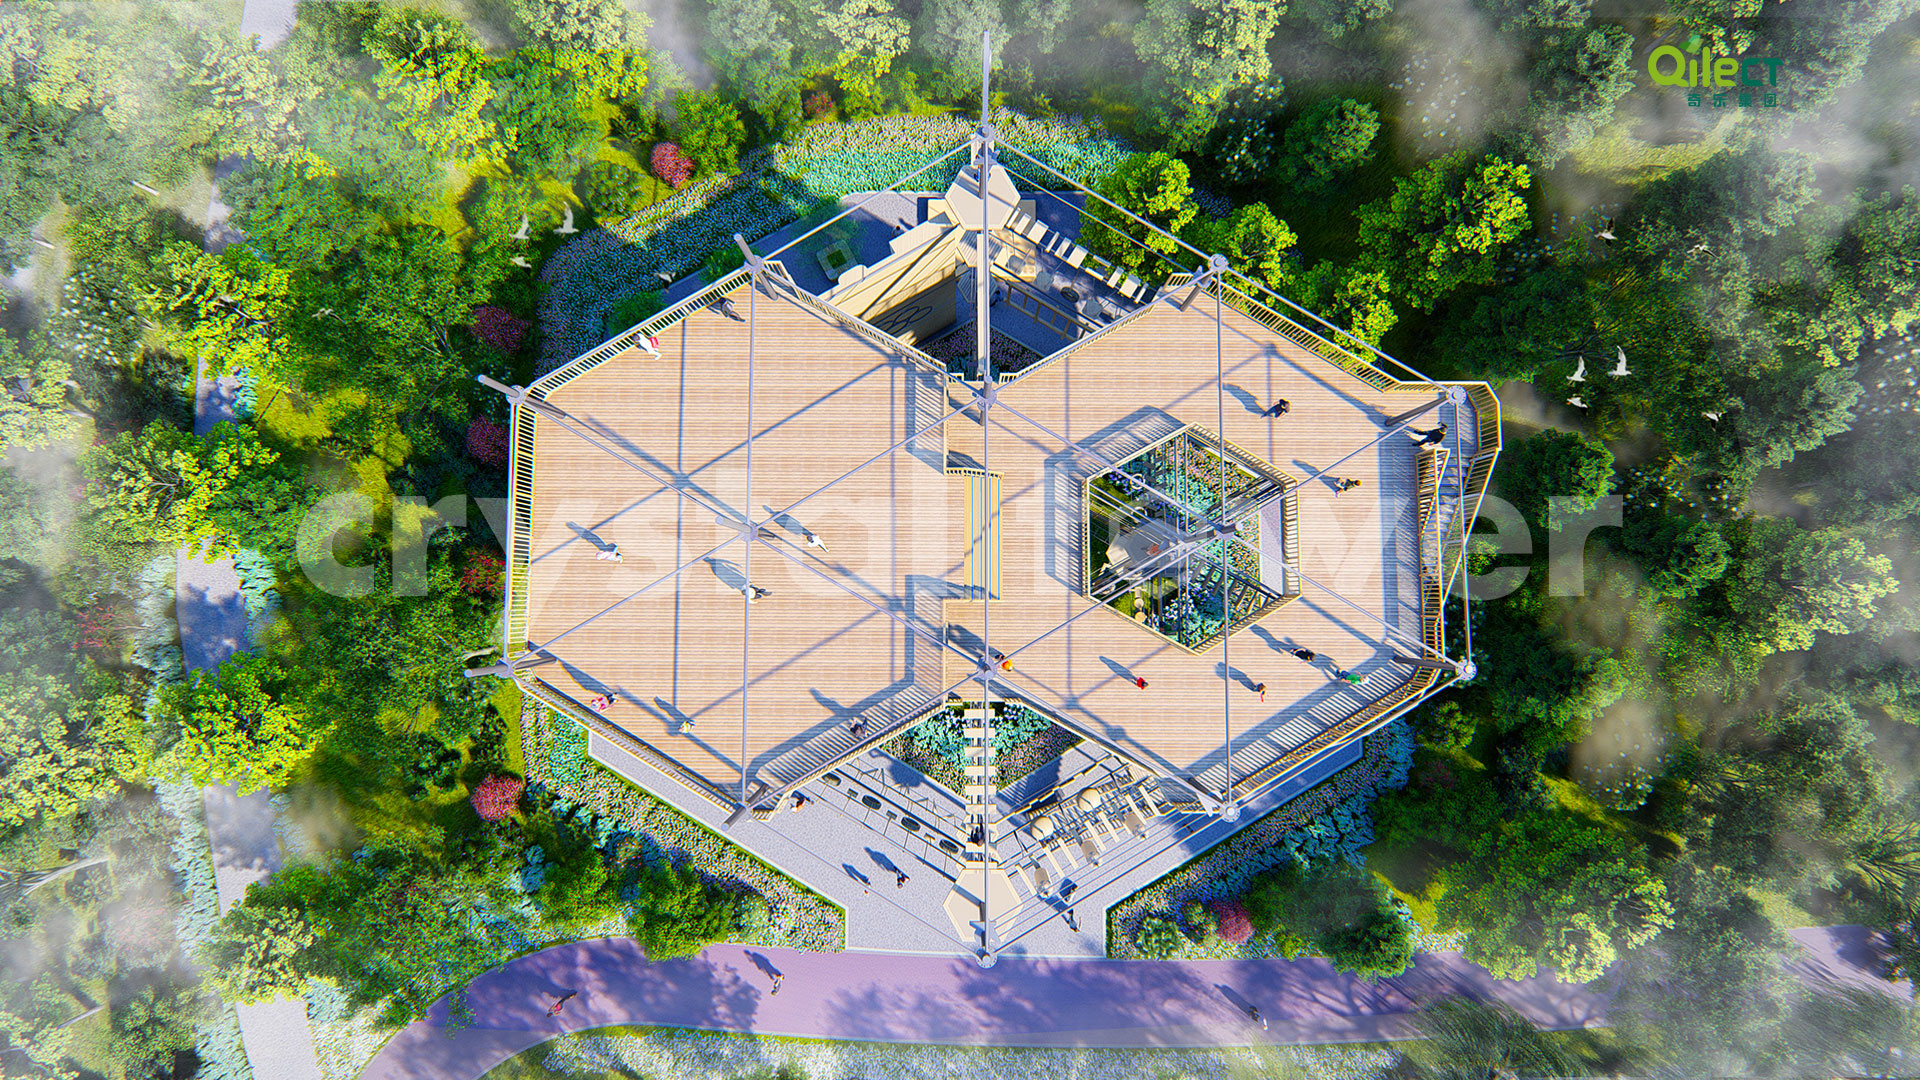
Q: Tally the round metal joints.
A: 14